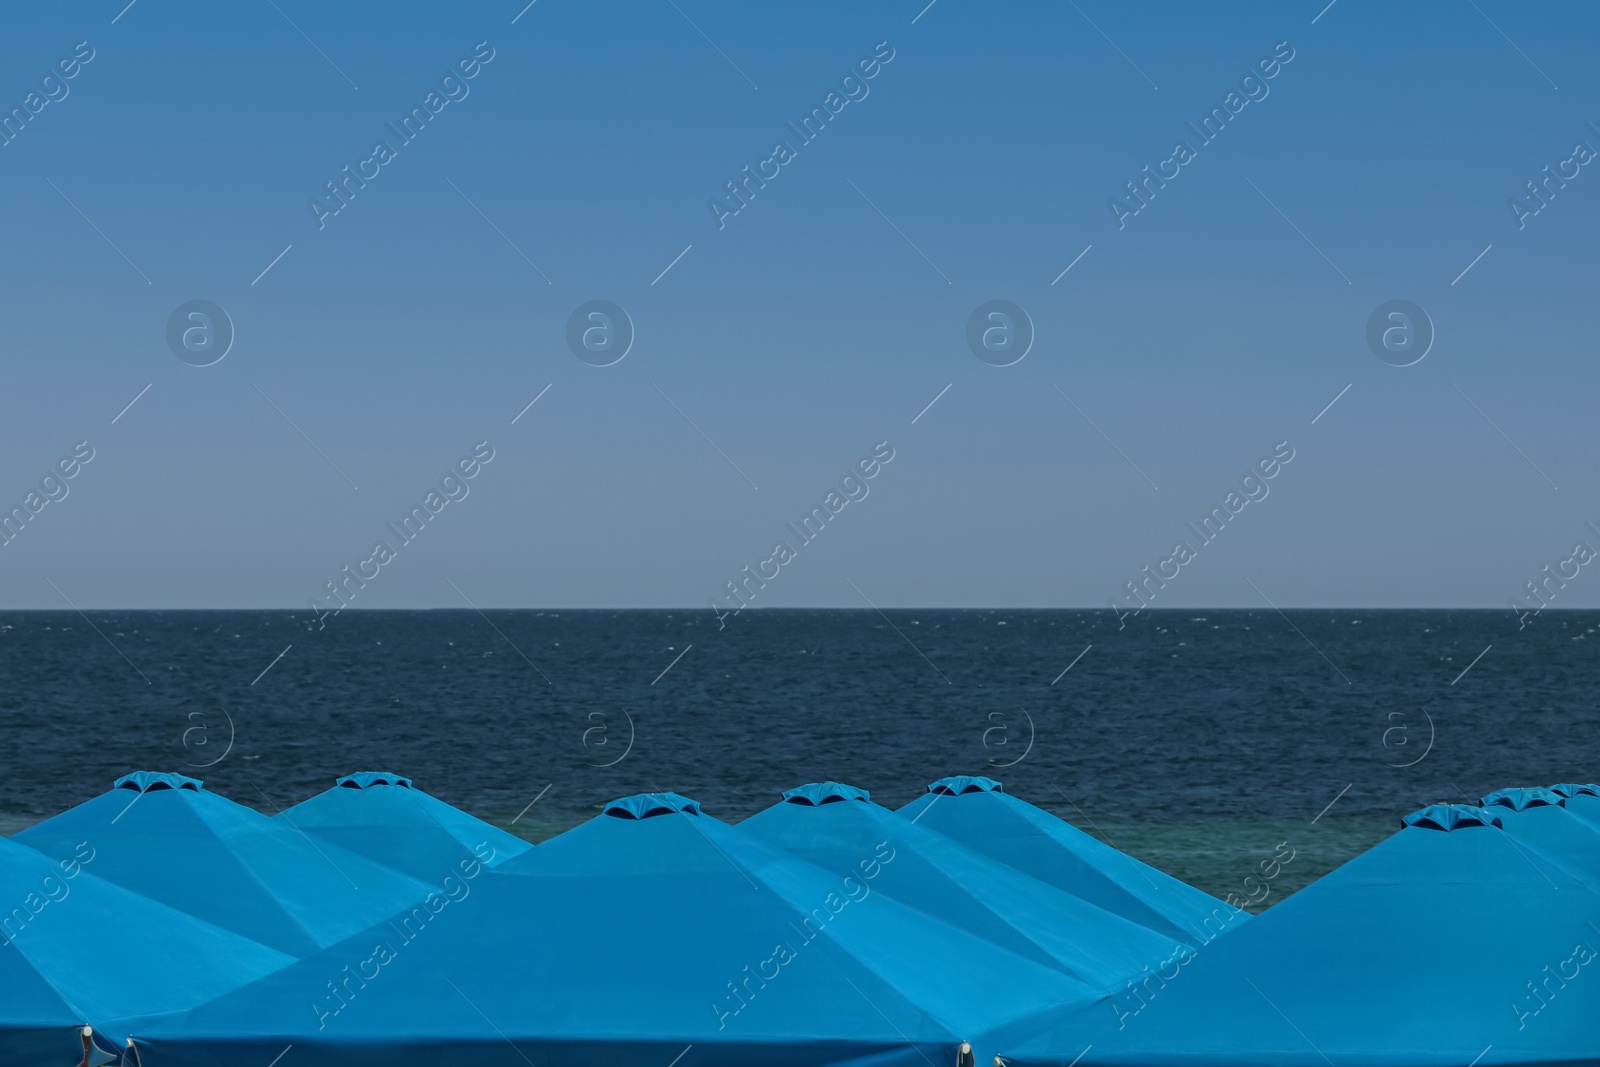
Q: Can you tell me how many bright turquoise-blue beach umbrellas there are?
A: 9